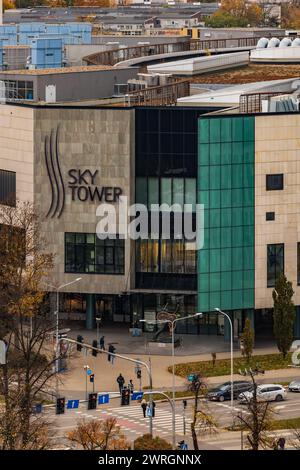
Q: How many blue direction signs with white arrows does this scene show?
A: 3